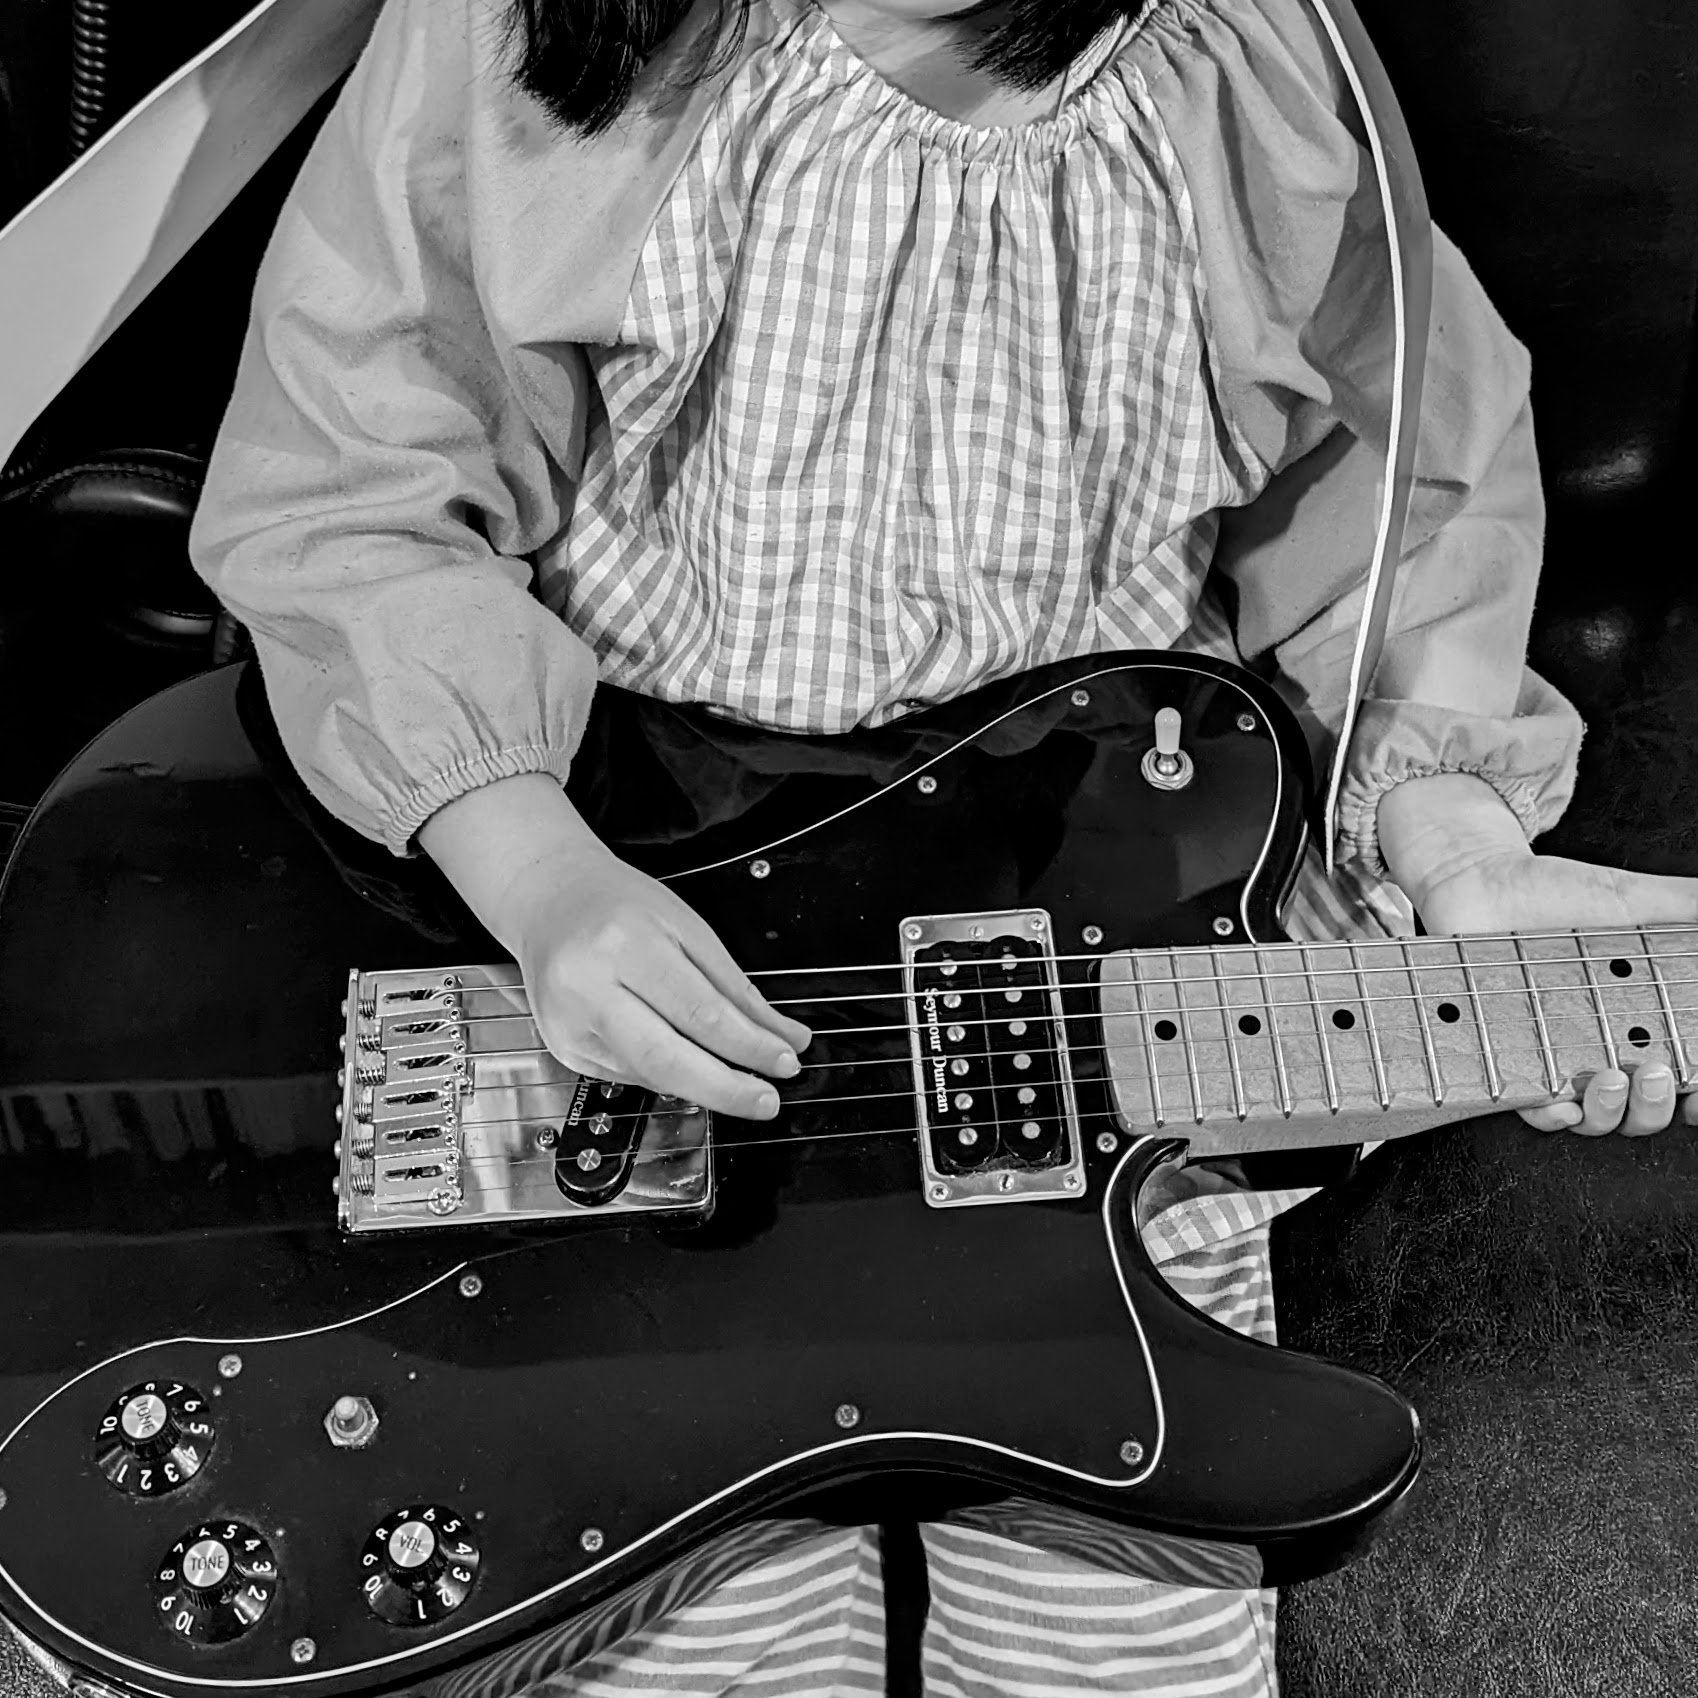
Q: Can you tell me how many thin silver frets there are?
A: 11